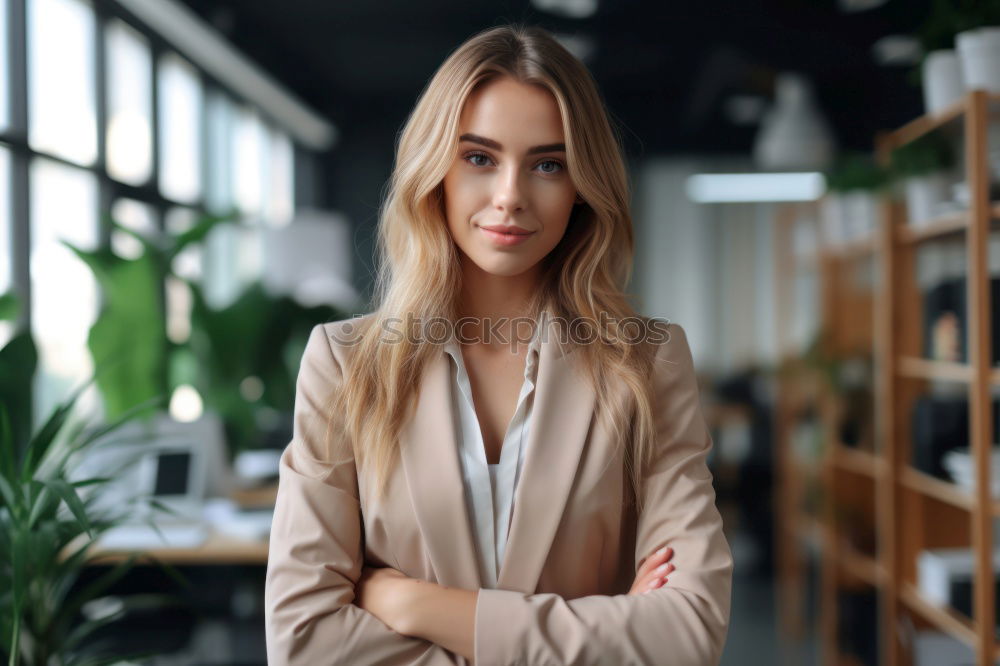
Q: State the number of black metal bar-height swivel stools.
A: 0